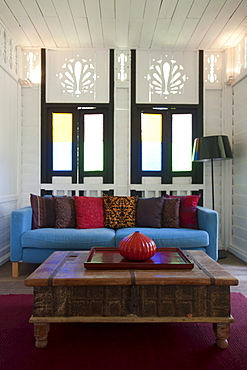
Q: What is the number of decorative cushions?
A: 7